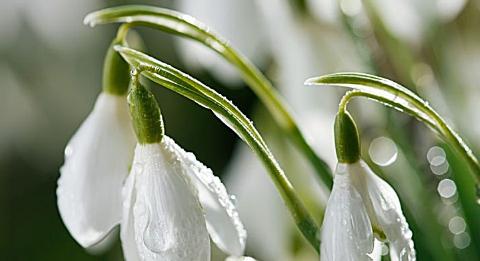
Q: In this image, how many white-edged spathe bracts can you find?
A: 3